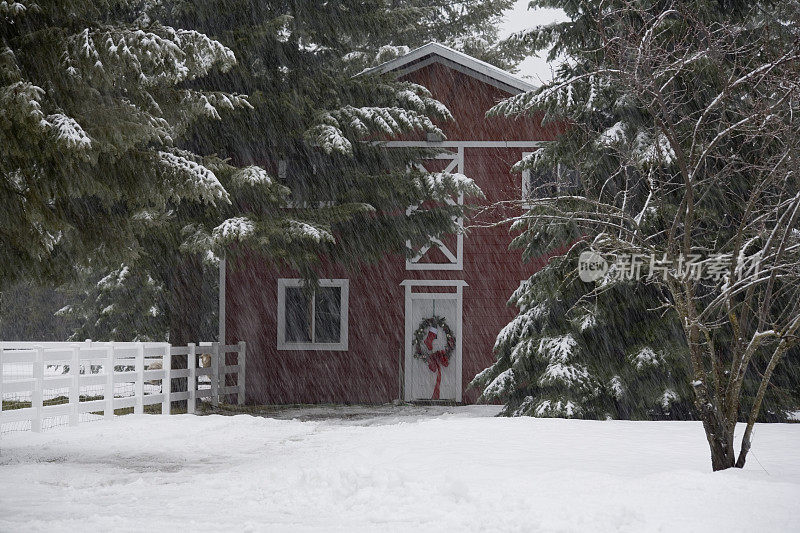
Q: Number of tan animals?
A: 2